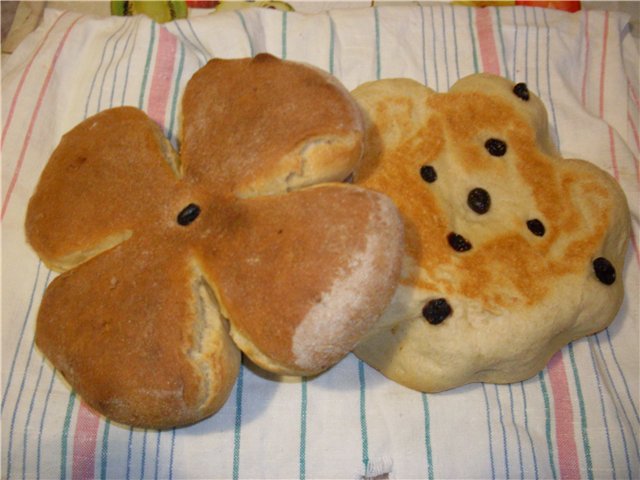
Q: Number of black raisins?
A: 9